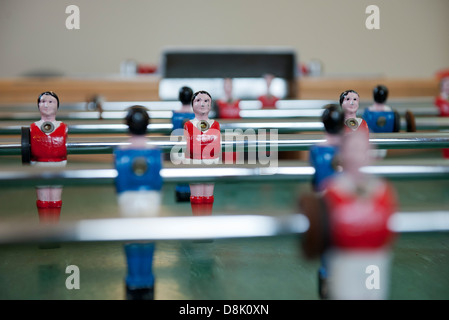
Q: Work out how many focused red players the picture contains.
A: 3